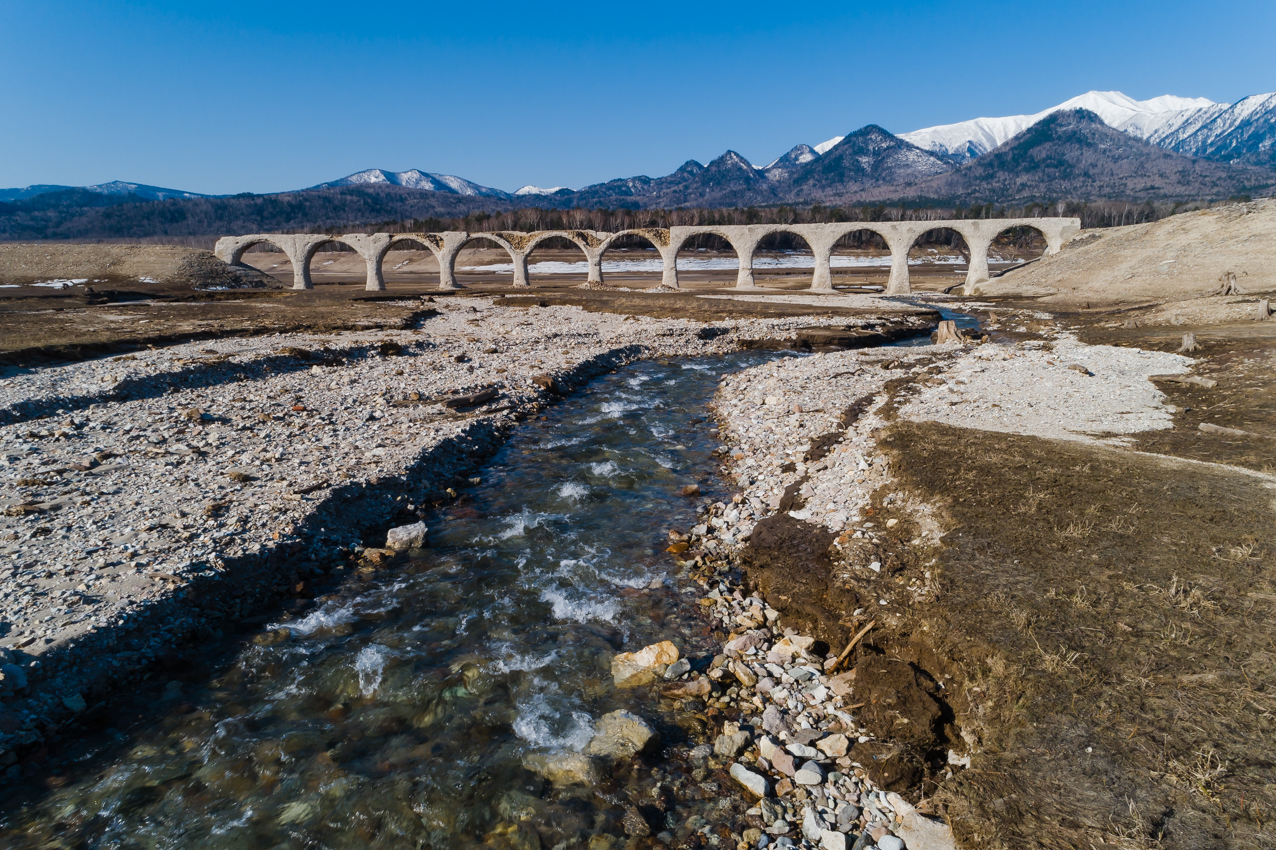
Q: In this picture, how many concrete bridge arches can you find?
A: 11